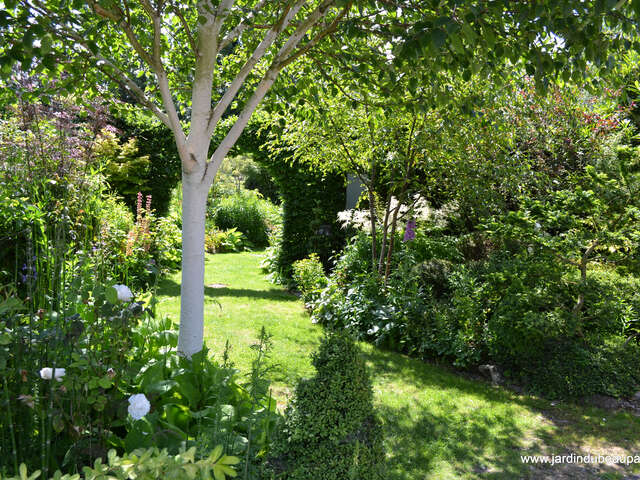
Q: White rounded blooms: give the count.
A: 3